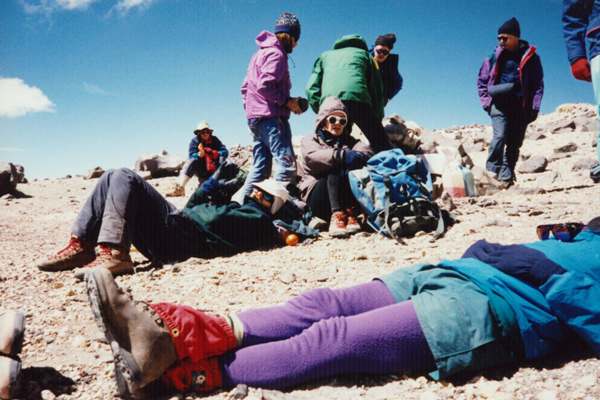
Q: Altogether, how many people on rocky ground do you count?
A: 9